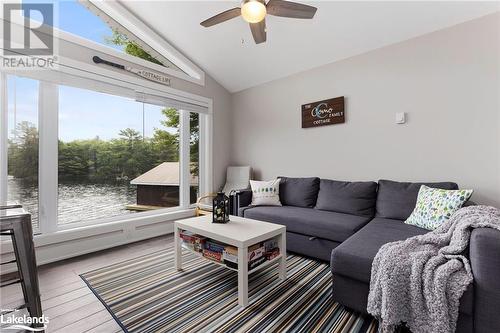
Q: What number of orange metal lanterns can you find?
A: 0